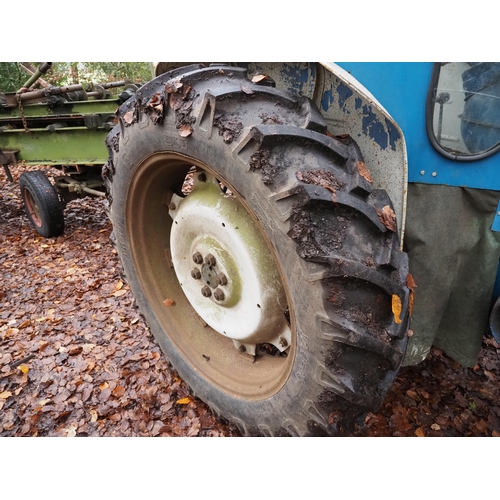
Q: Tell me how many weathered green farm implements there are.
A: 1